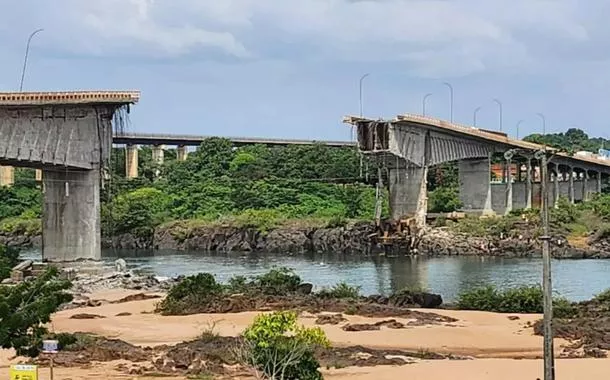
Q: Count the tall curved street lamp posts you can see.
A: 8